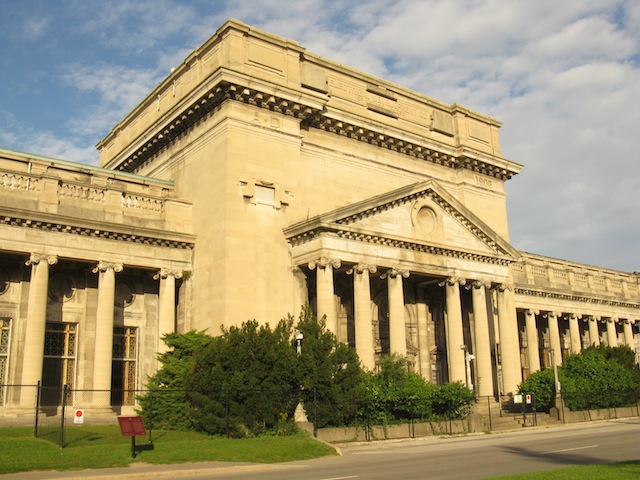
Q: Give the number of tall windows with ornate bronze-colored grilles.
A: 3